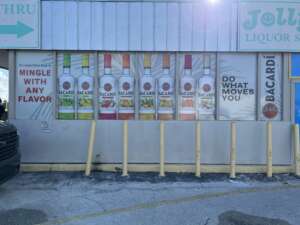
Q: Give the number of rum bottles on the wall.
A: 8